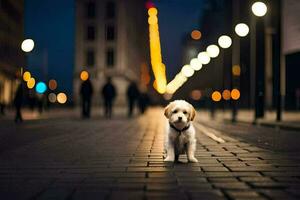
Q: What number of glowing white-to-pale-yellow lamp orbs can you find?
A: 8